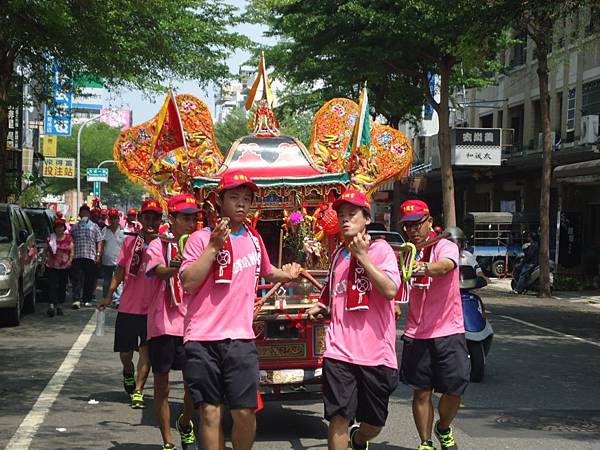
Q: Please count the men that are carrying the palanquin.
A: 5